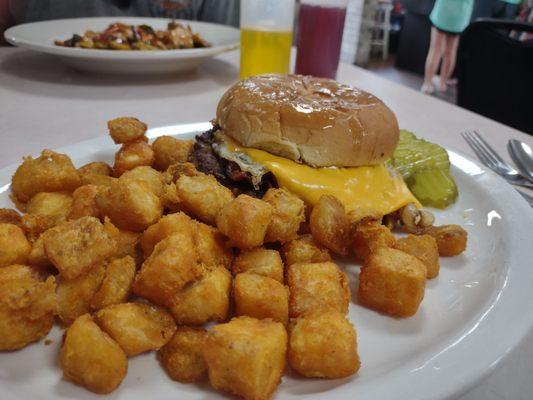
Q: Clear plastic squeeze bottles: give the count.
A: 2